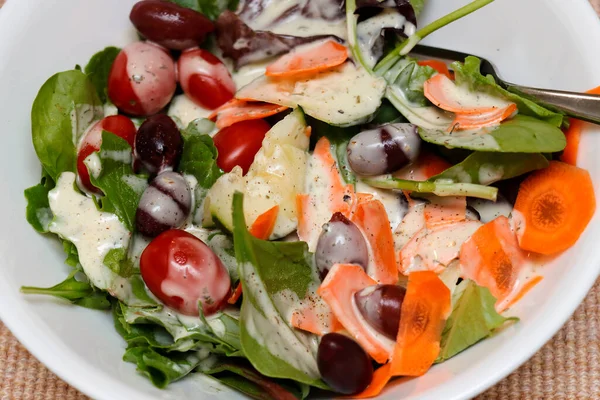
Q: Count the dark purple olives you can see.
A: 7